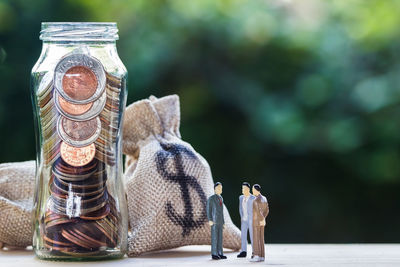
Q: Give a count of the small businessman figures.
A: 3